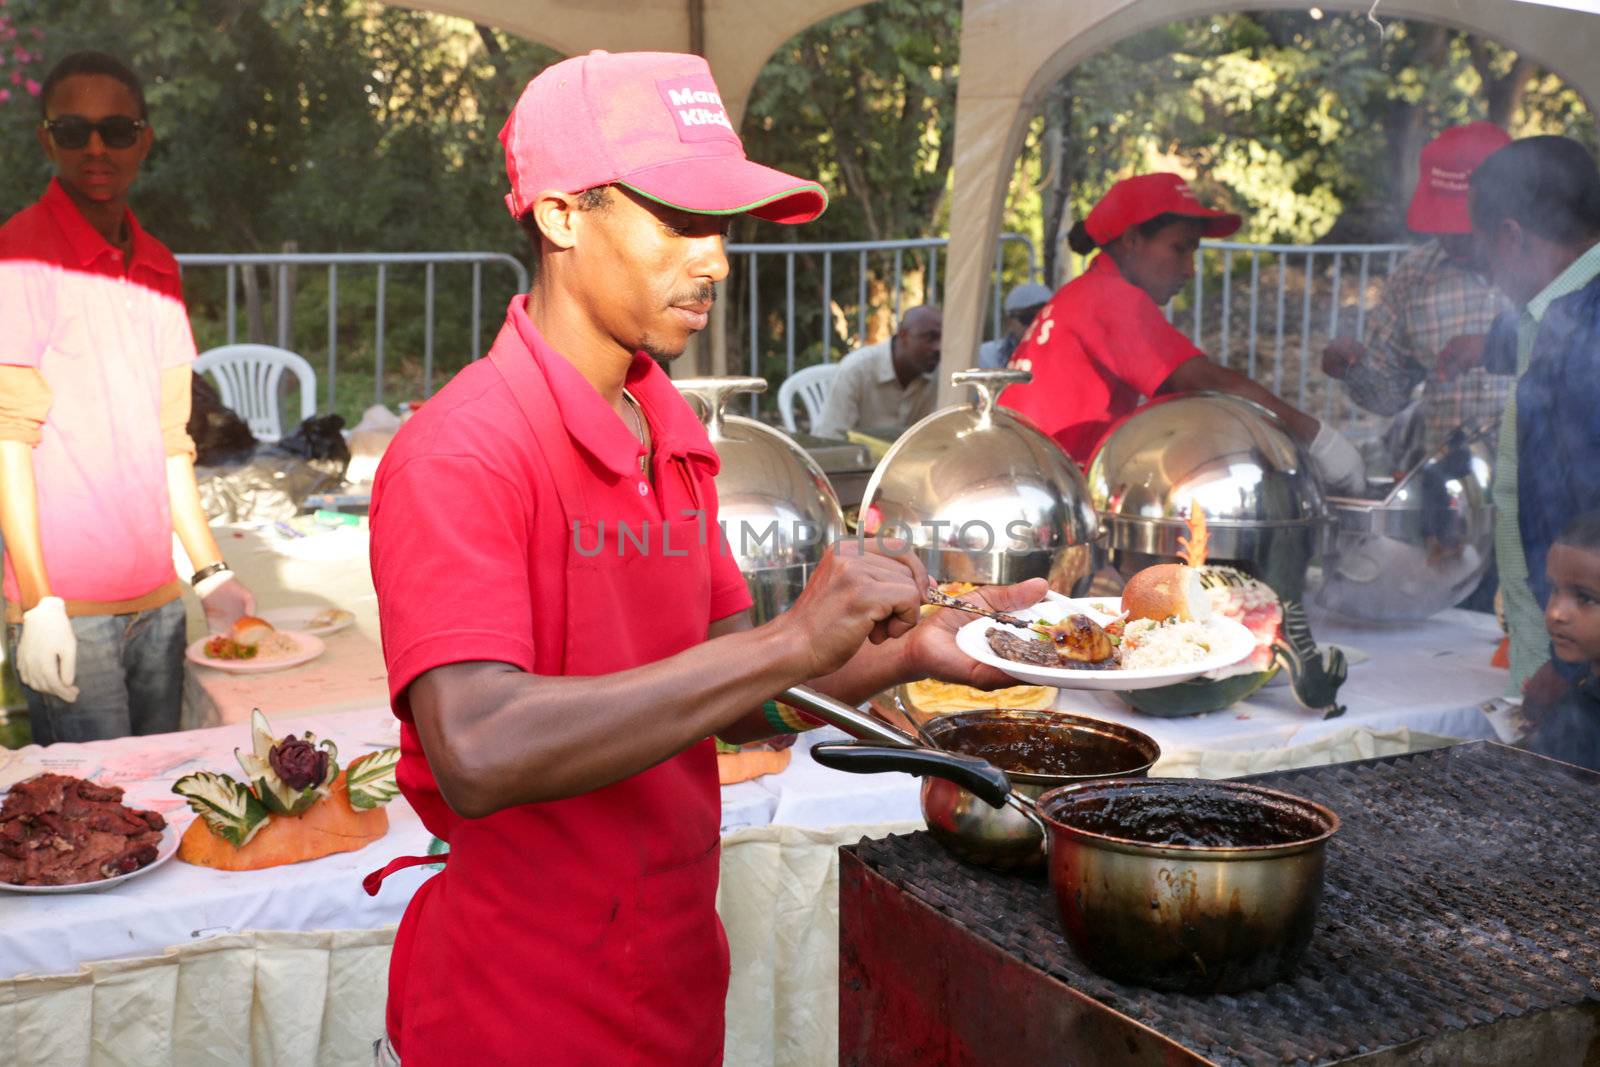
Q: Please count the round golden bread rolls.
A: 2